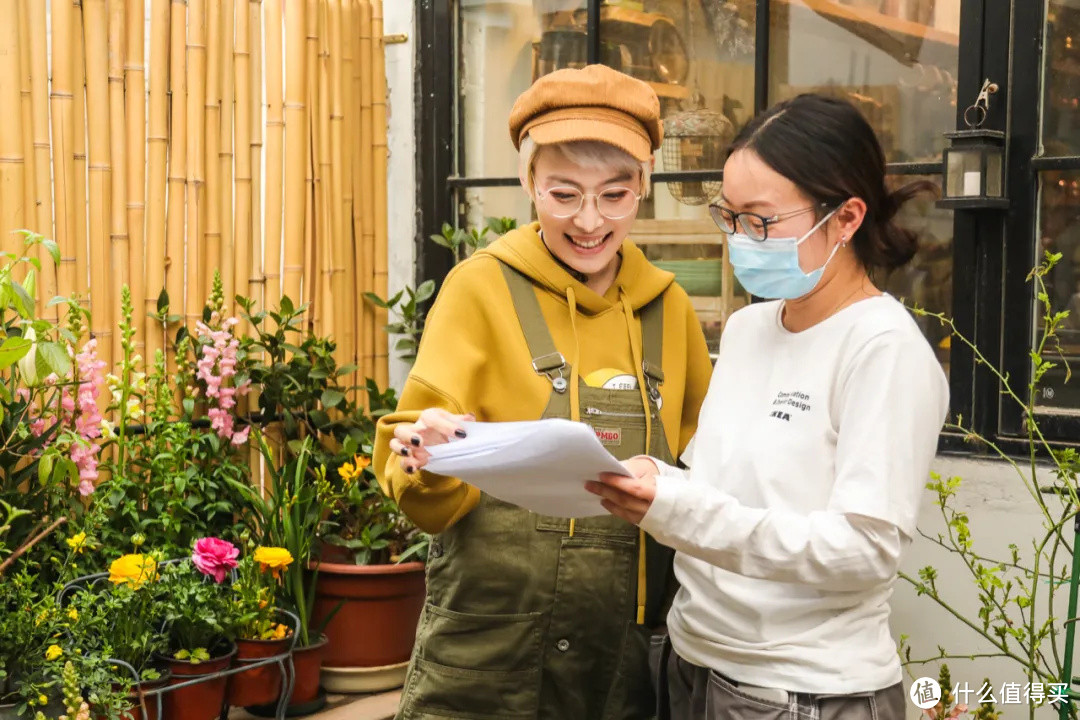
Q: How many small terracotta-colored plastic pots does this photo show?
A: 4